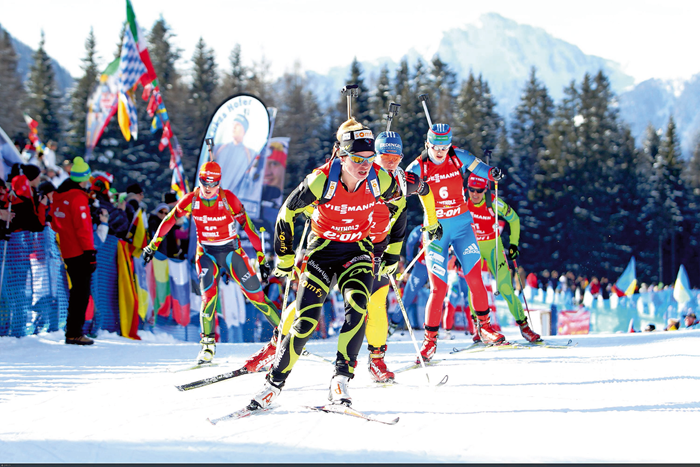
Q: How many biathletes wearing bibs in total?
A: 5